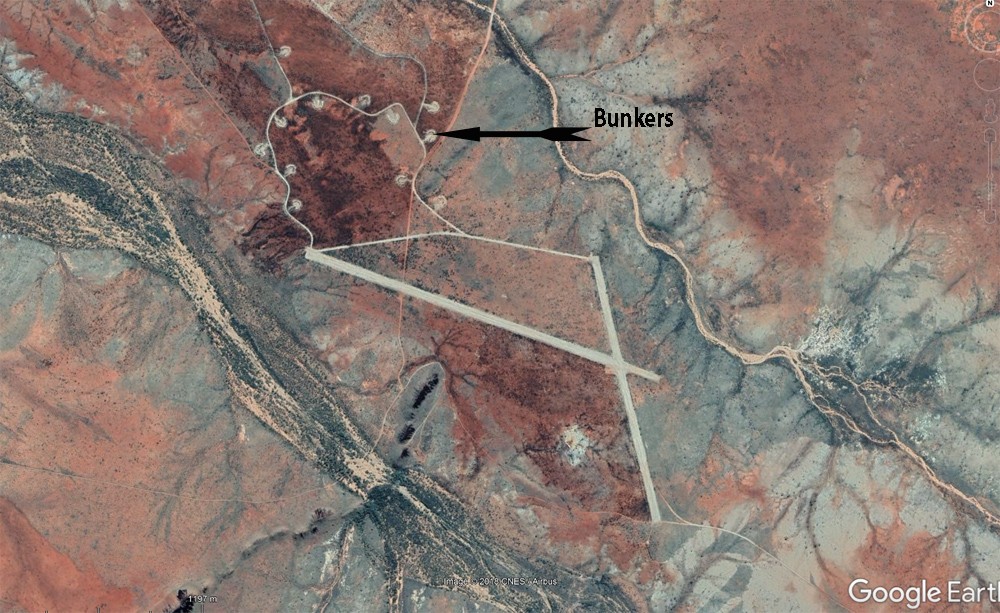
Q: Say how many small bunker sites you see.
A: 12